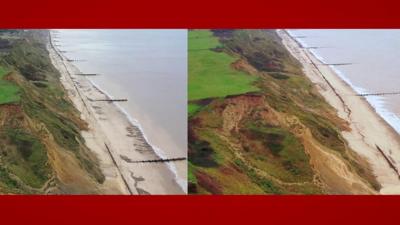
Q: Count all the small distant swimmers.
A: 0